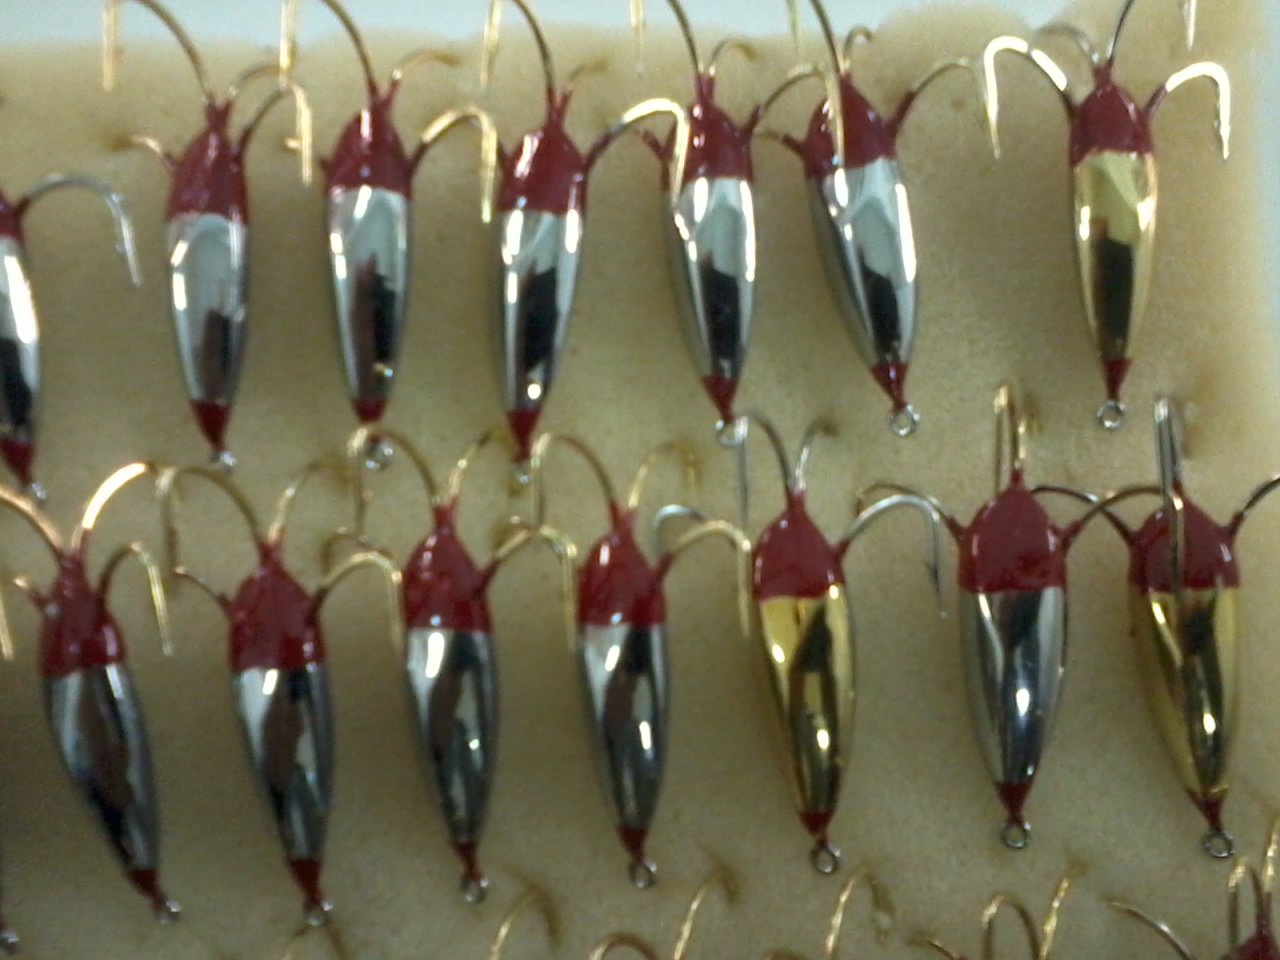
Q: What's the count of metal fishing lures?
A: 14